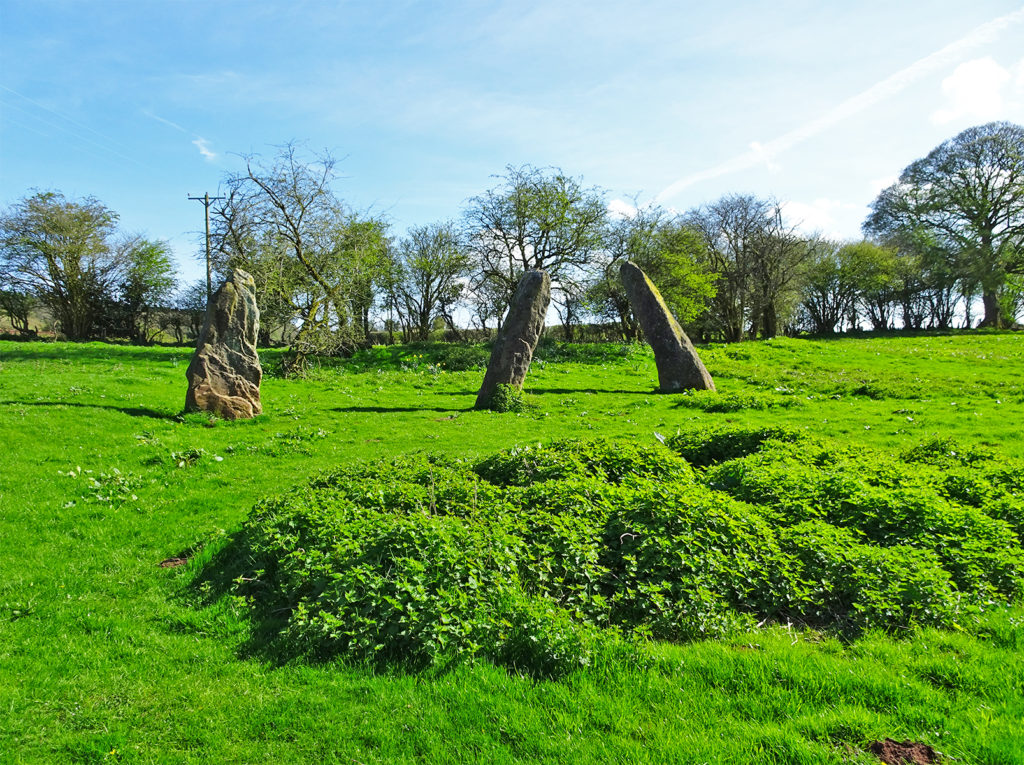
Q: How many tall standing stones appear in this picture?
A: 3